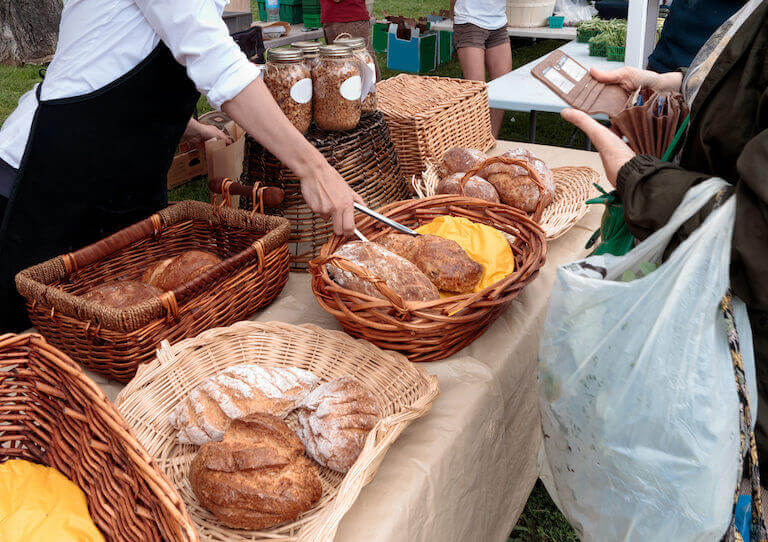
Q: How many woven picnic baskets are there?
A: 7